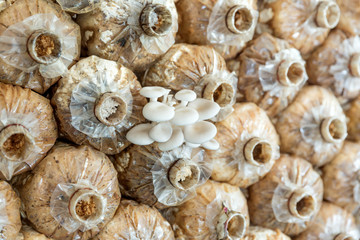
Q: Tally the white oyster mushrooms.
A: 11